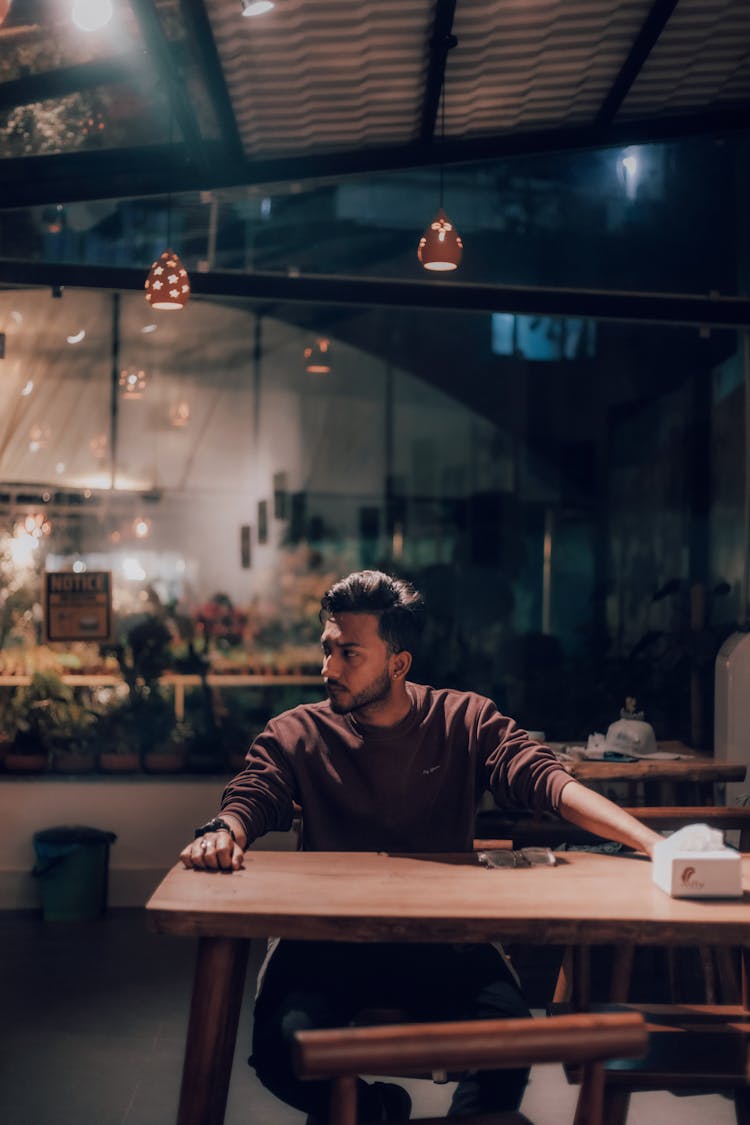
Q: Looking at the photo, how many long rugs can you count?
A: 0